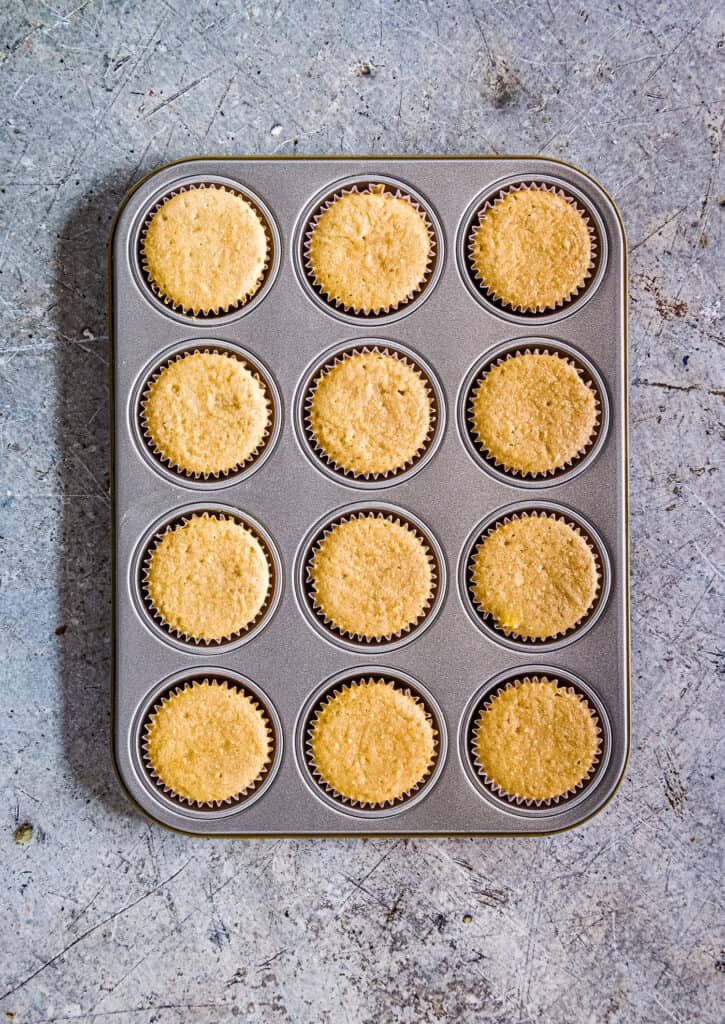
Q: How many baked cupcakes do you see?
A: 12